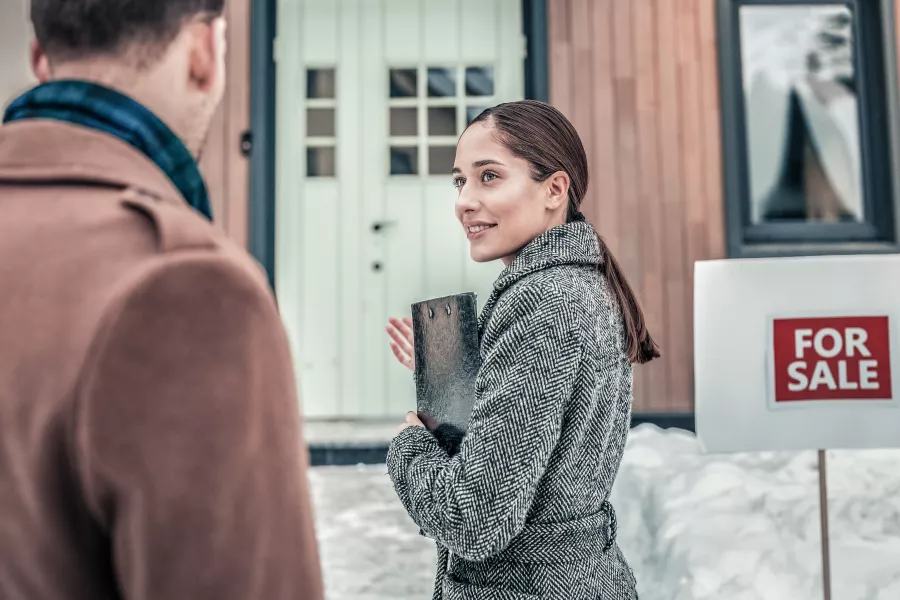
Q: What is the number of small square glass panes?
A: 11